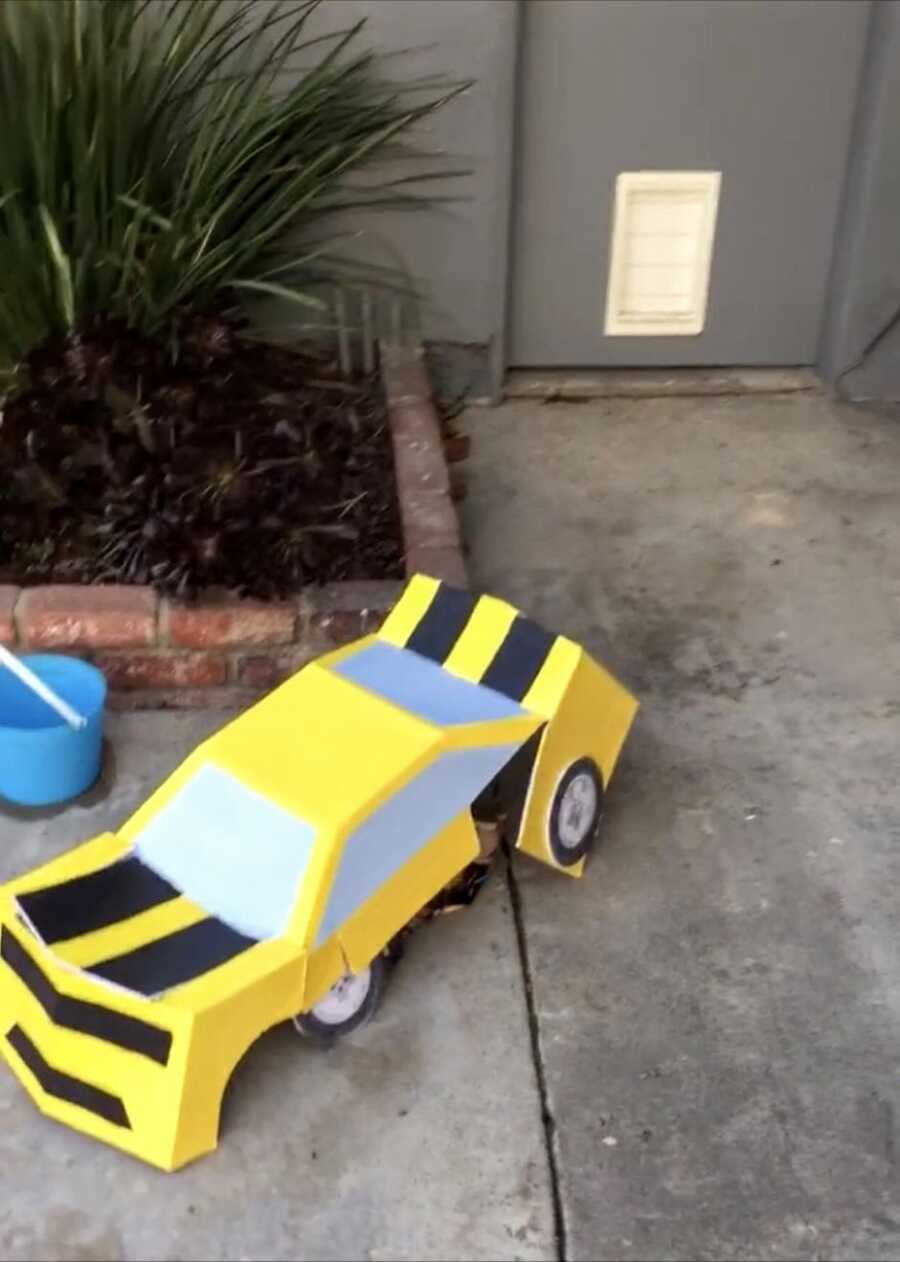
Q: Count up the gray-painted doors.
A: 1